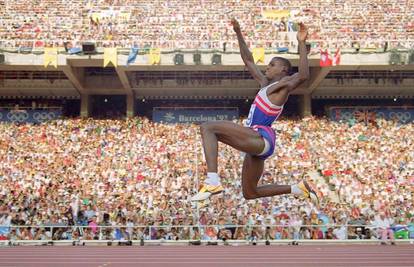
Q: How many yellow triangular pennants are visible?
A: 4